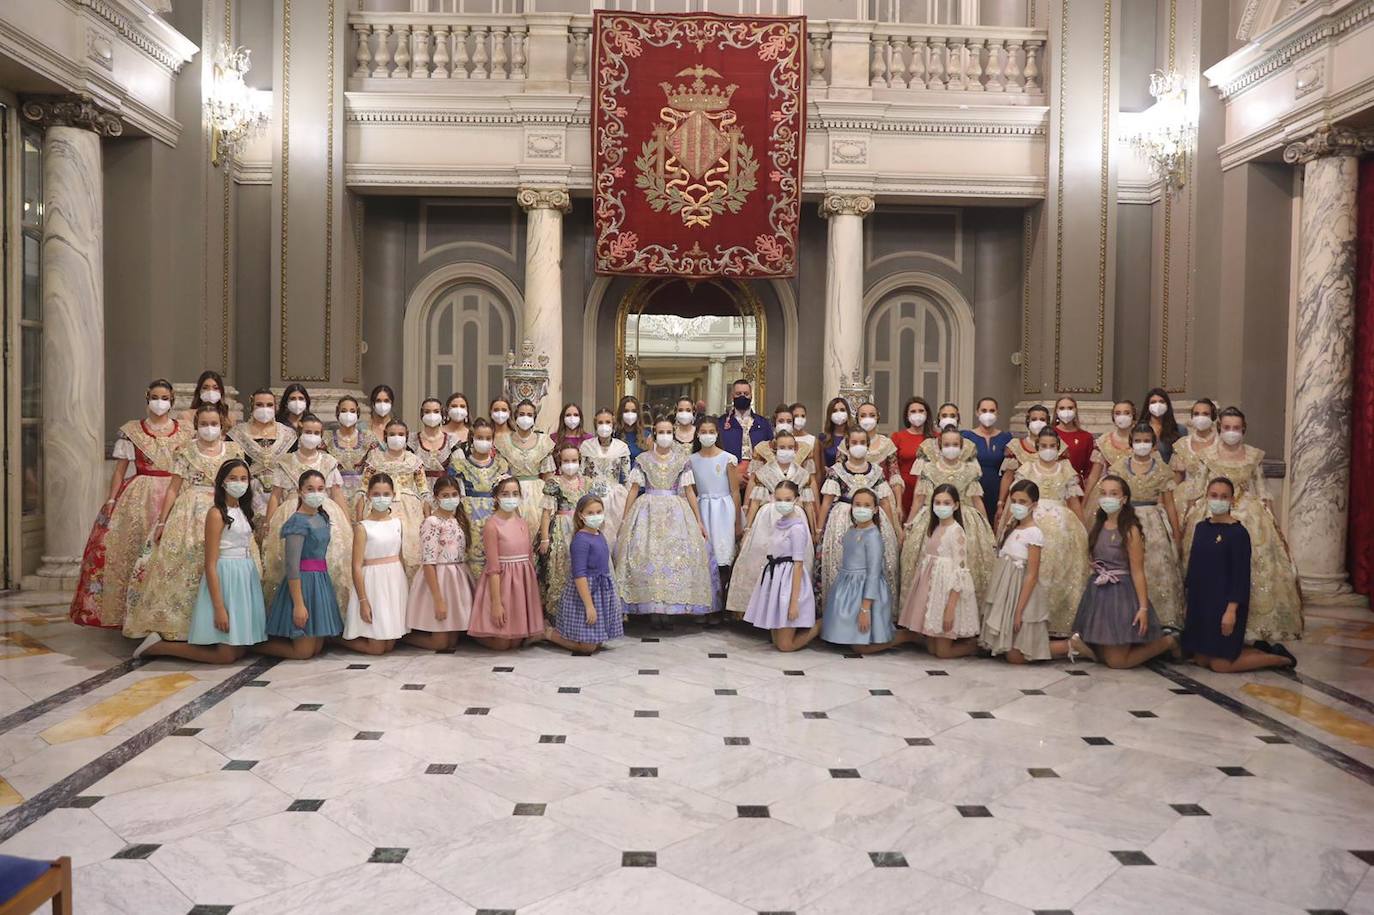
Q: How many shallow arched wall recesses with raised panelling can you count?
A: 2